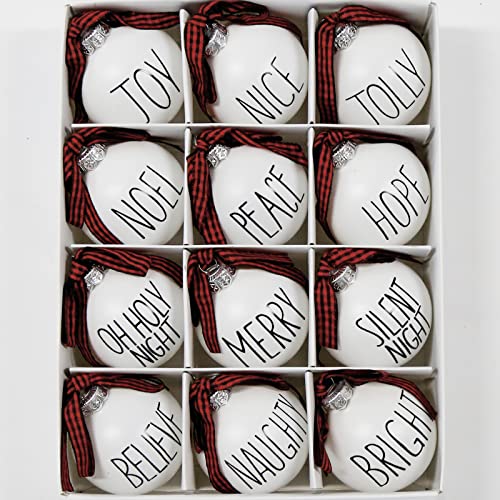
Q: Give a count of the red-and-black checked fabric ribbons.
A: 12